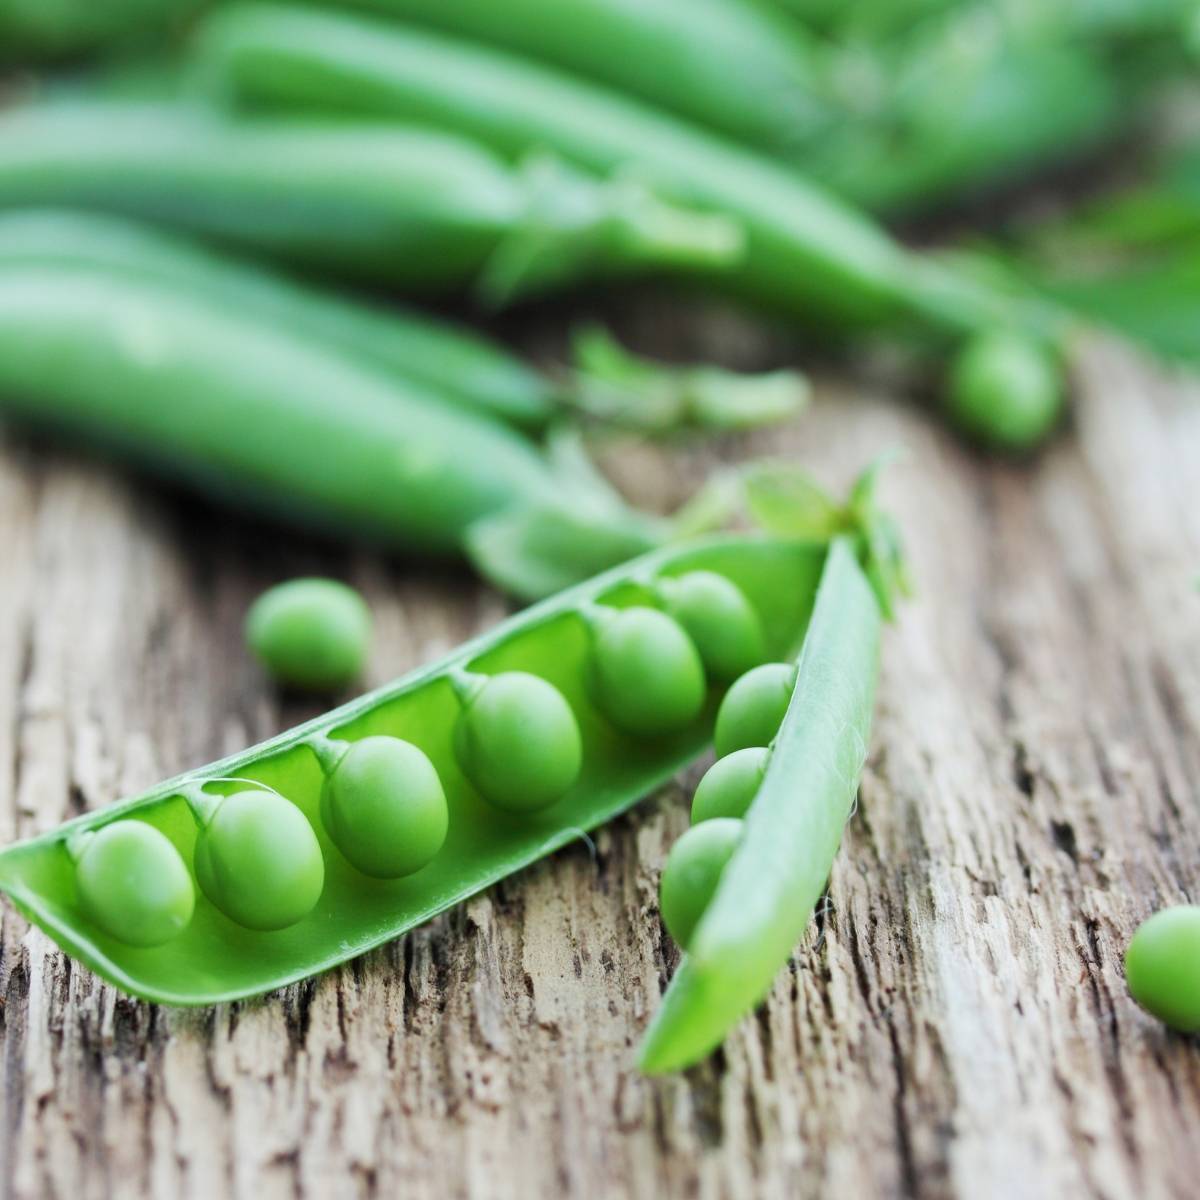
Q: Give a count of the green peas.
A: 12